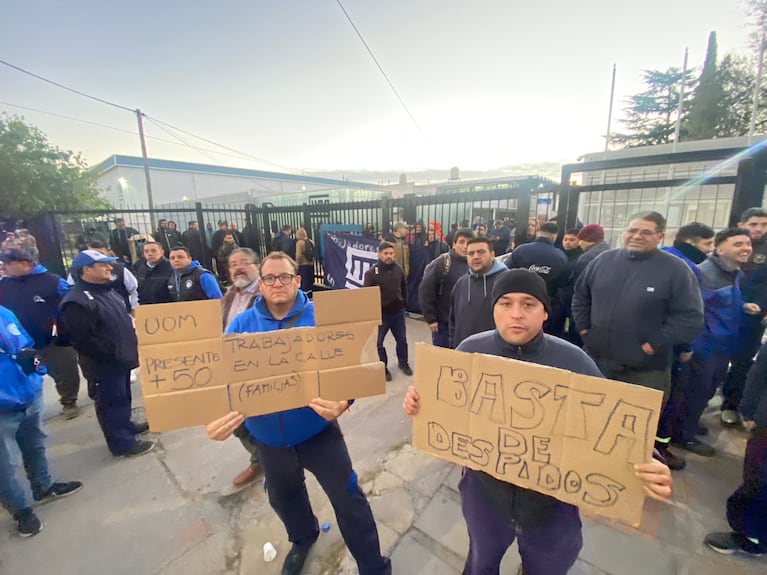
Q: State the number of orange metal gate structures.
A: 0